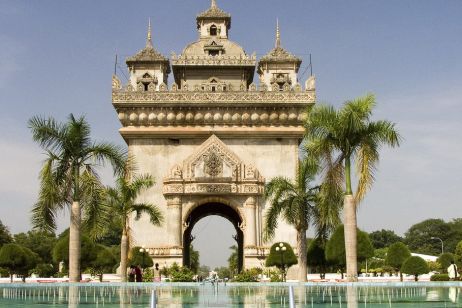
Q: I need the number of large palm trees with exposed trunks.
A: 4